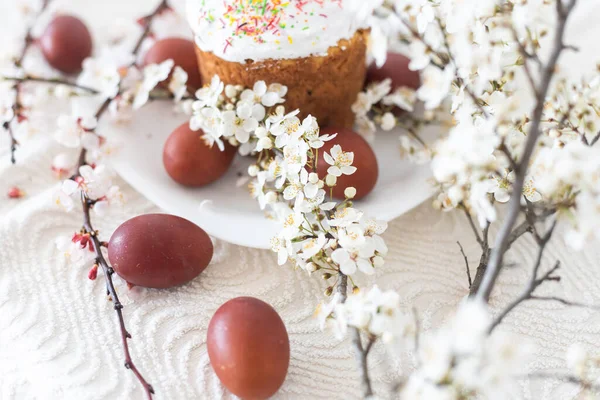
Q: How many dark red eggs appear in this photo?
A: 7